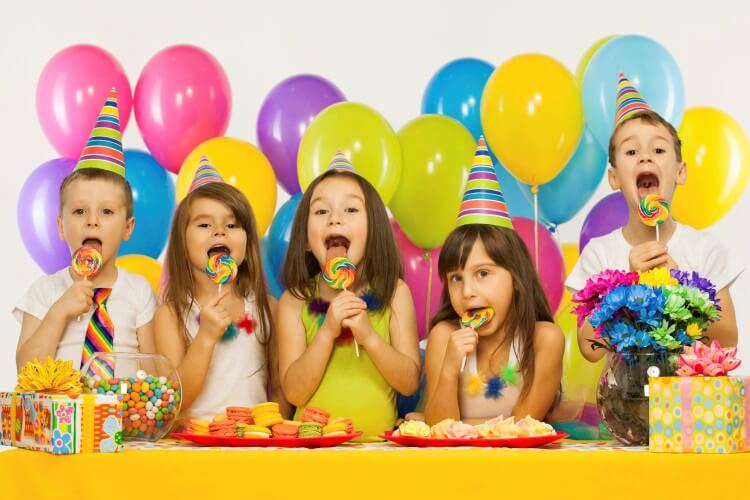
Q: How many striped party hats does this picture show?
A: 5